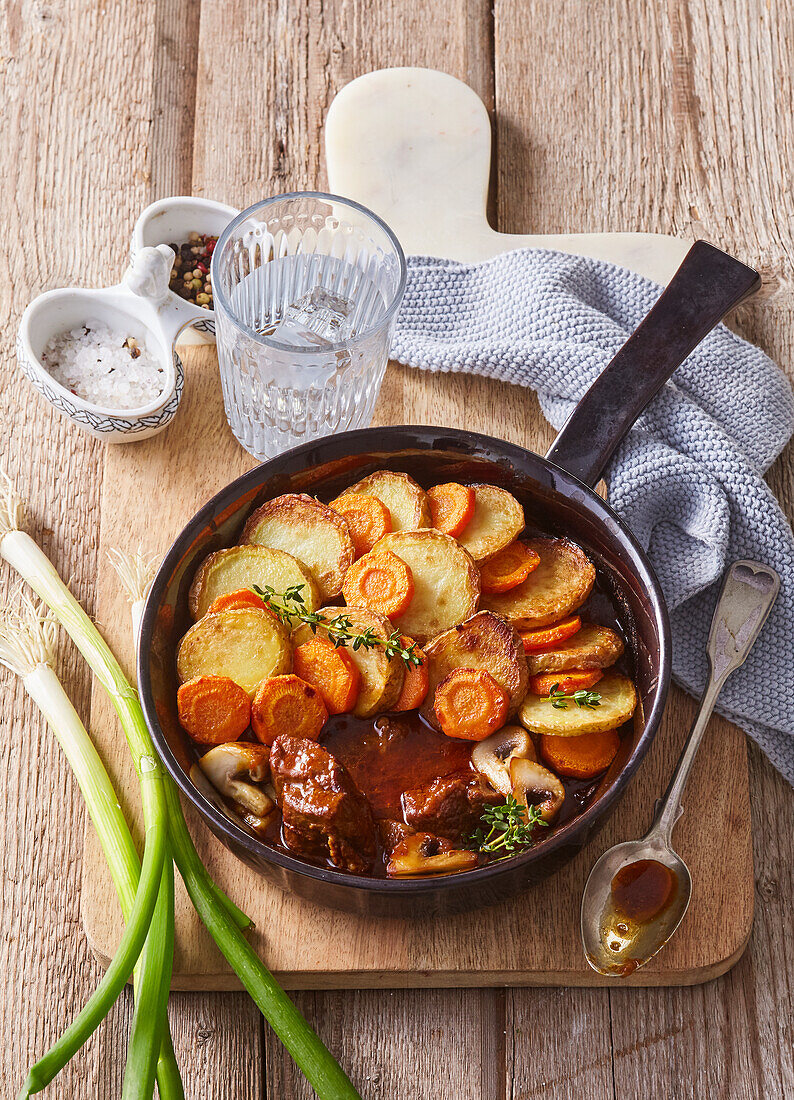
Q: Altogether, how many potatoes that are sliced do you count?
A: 11